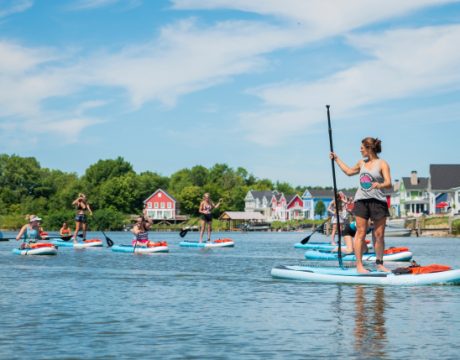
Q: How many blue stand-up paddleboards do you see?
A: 7